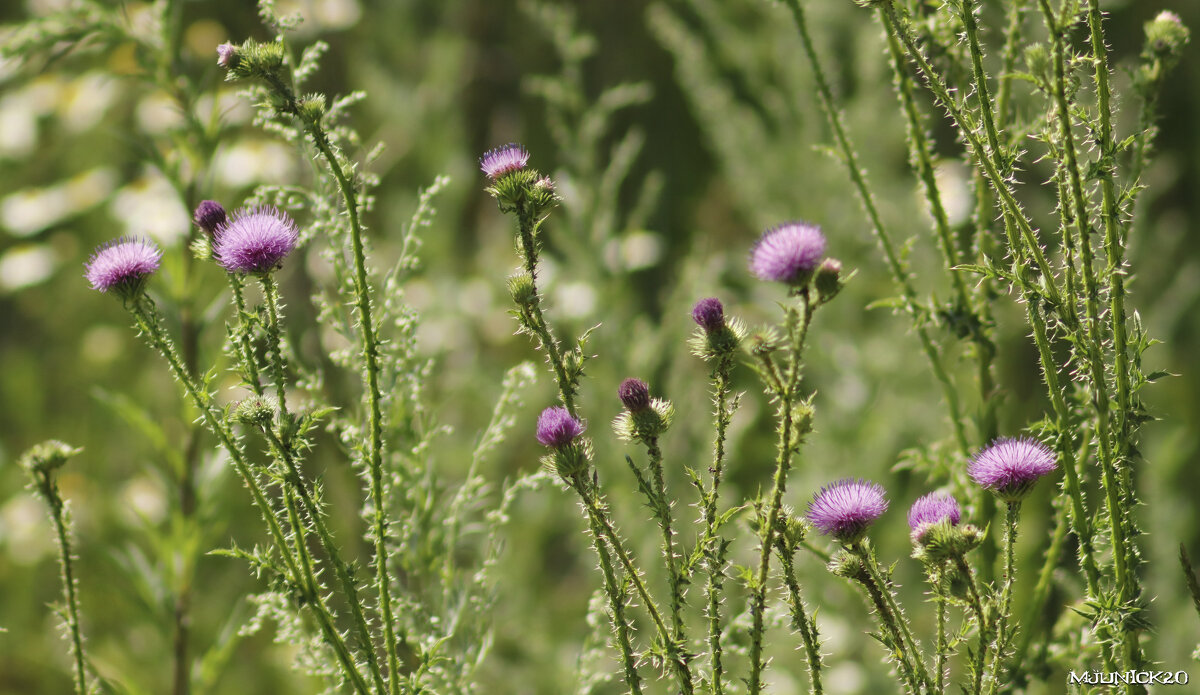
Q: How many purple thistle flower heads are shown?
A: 11